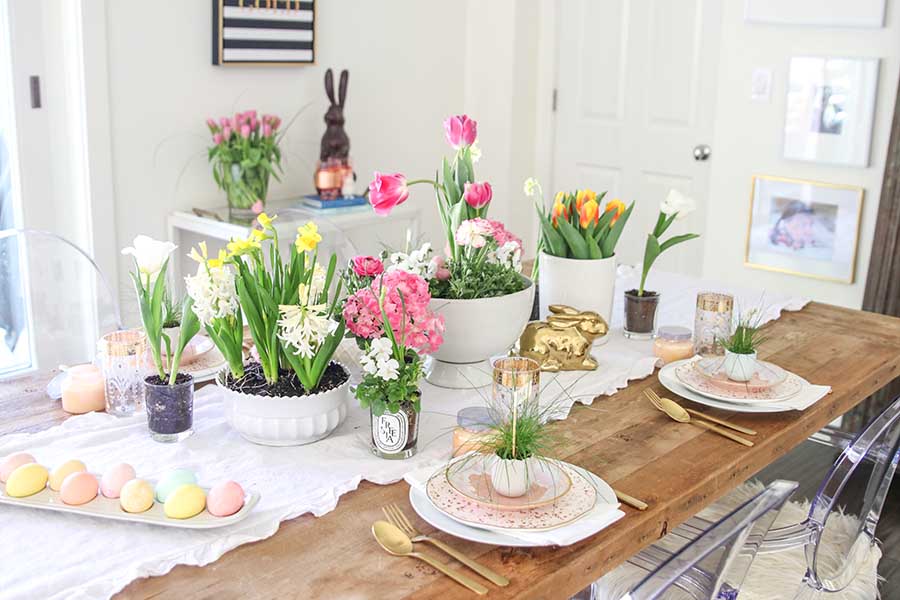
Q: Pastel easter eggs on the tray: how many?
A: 9